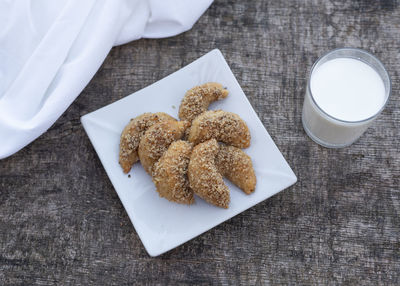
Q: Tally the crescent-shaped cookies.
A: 7